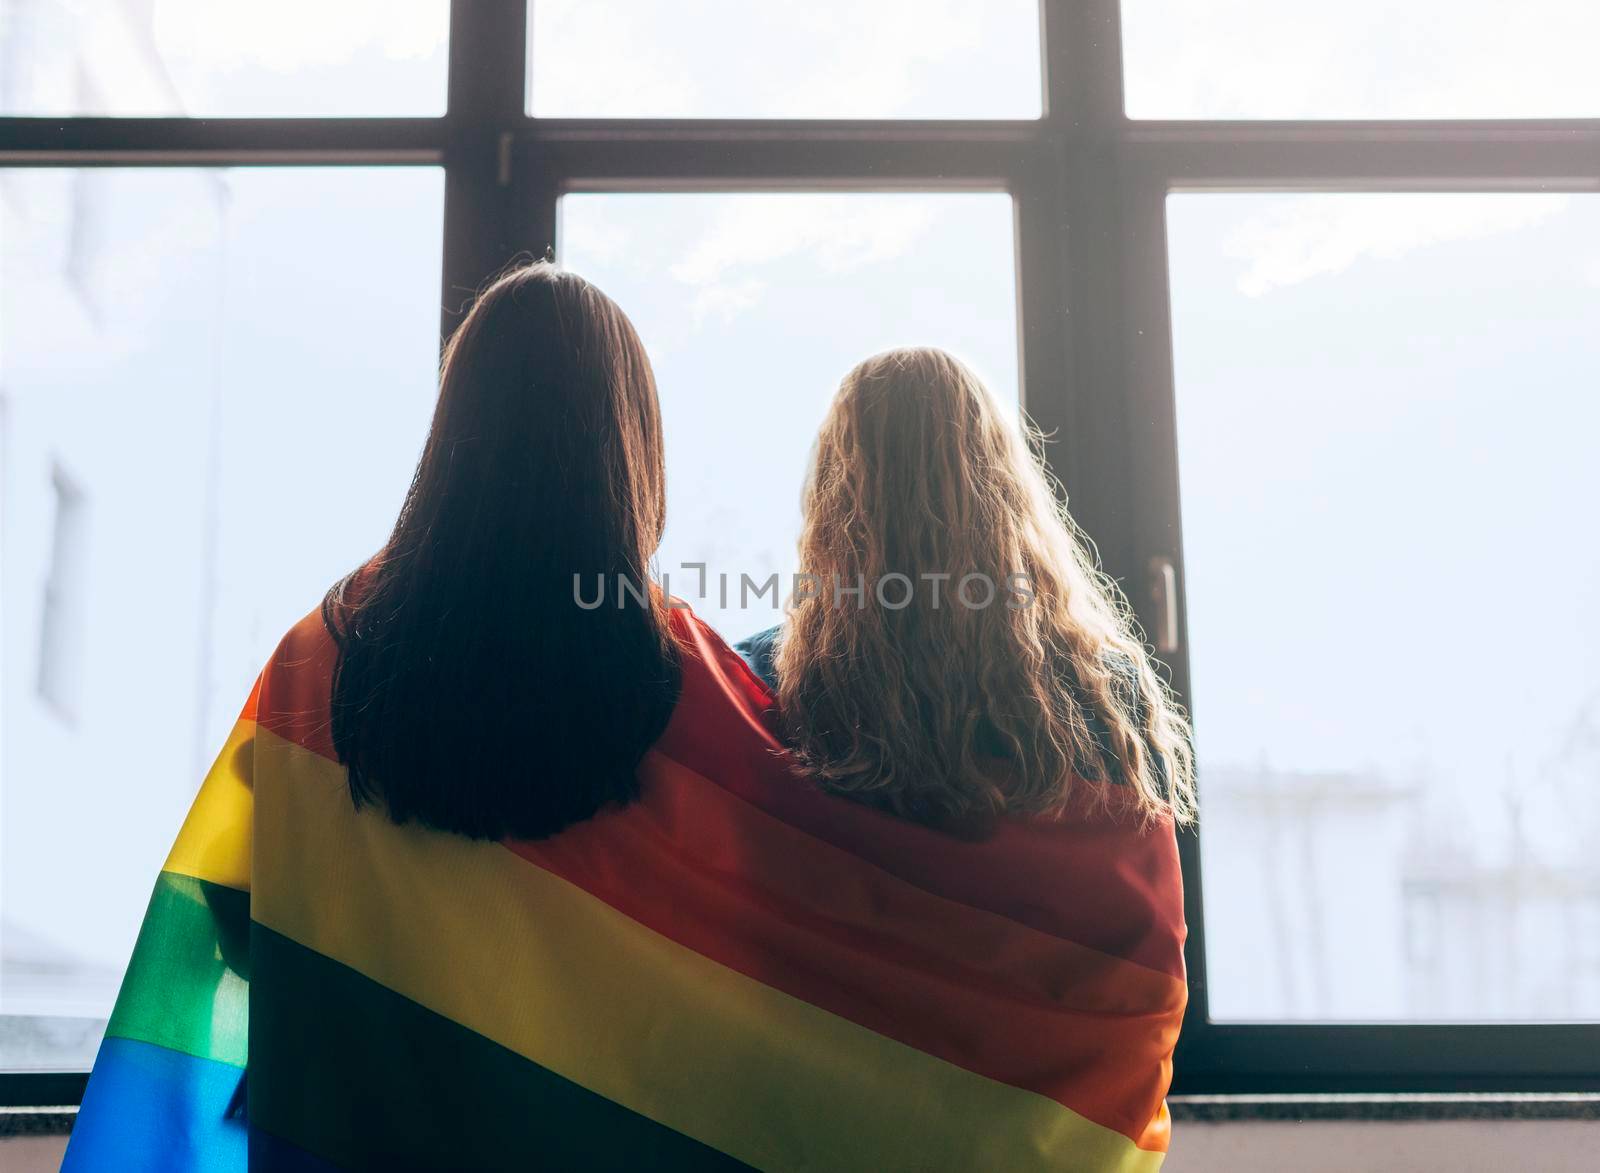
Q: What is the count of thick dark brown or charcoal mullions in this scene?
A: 2